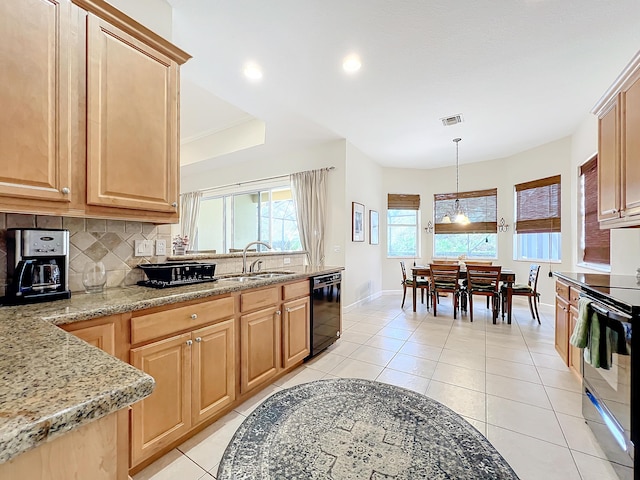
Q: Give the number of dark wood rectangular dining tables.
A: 1